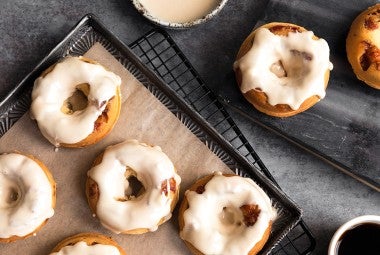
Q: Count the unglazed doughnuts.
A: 1